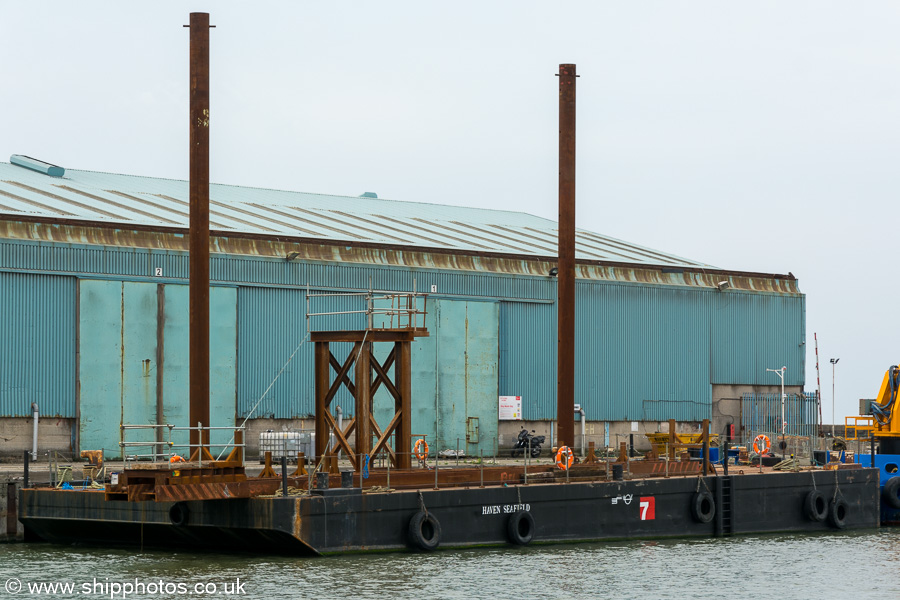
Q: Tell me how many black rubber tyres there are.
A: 7